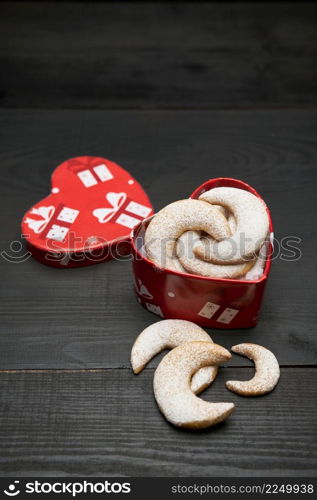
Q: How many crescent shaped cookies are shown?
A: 6